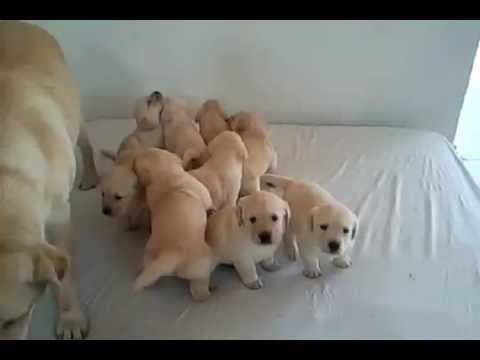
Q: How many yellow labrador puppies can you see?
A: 9